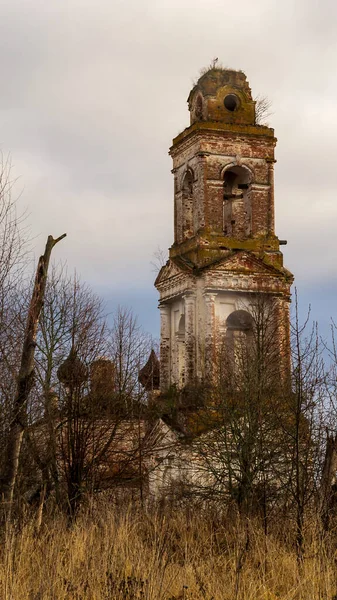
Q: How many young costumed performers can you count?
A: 0